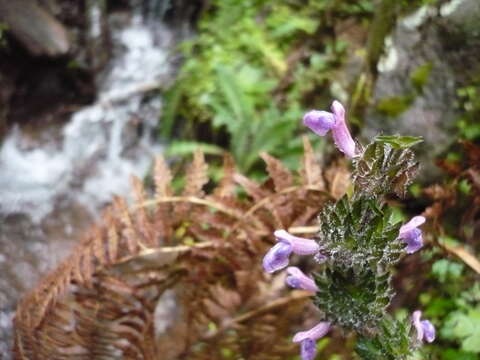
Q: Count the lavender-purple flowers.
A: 6